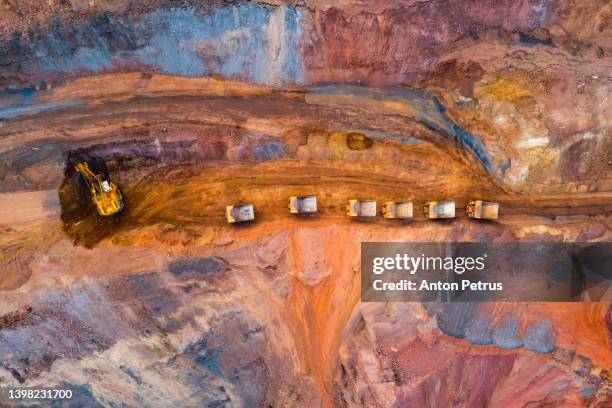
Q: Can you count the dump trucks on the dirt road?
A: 6